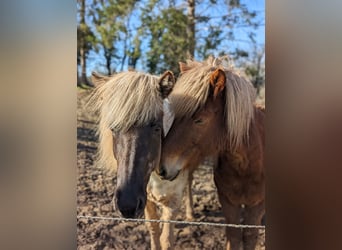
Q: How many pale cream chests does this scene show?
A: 1